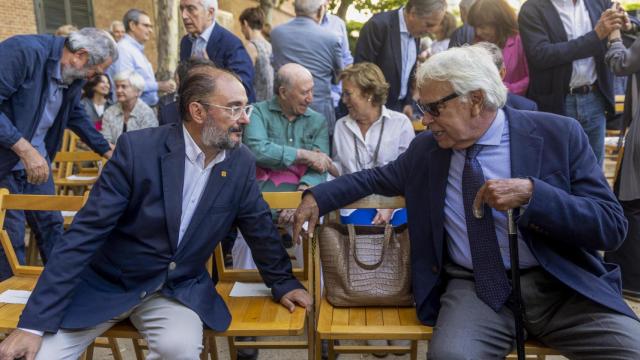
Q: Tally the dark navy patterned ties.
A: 1